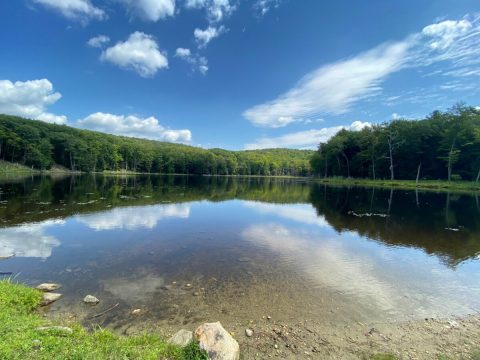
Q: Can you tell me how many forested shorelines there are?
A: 2